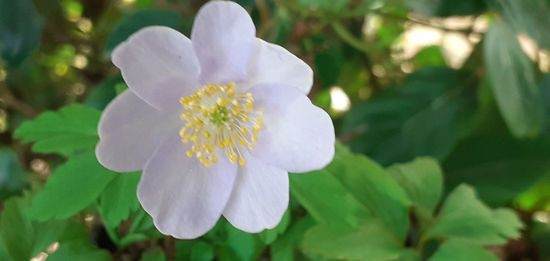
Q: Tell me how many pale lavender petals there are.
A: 7